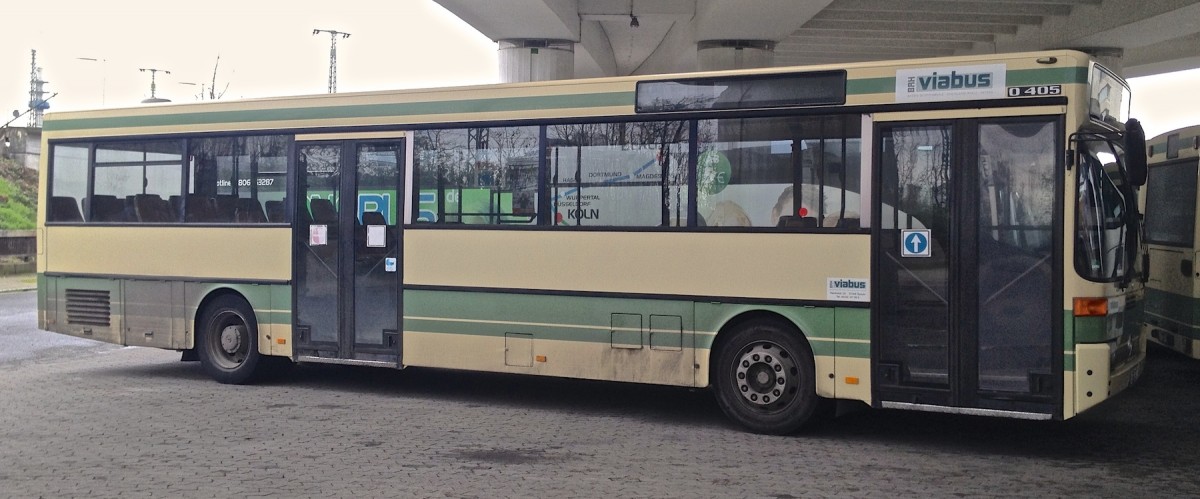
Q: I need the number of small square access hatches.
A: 3